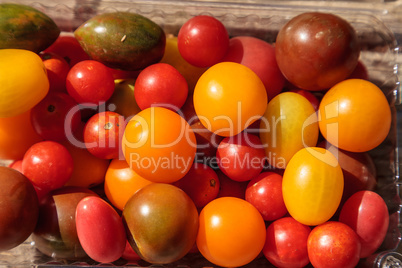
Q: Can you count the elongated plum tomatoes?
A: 7